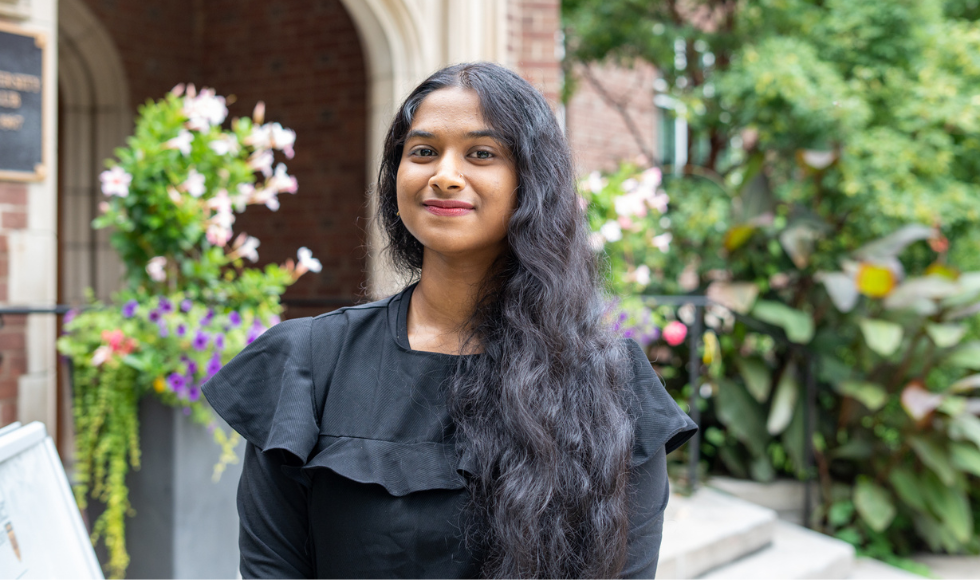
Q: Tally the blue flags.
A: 0